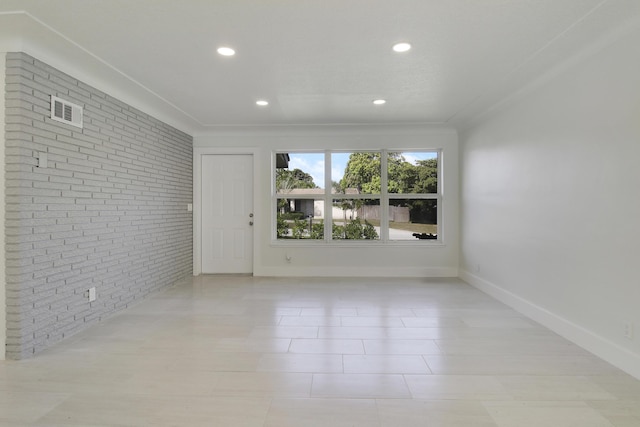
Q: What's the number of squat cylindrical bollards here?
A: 0